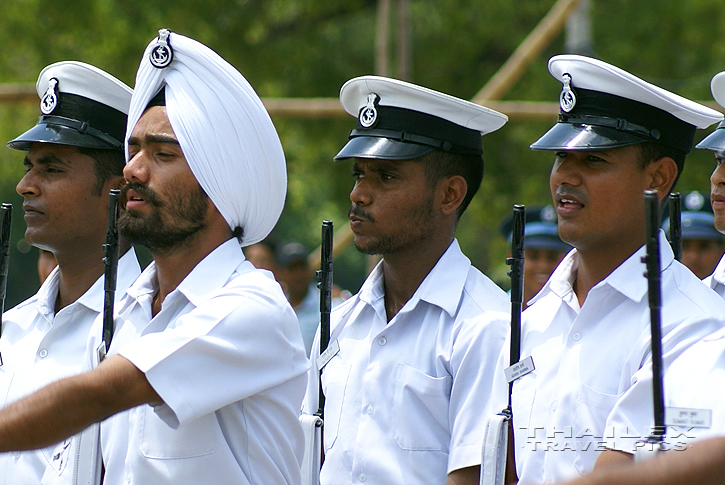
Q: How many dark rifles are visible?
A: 6